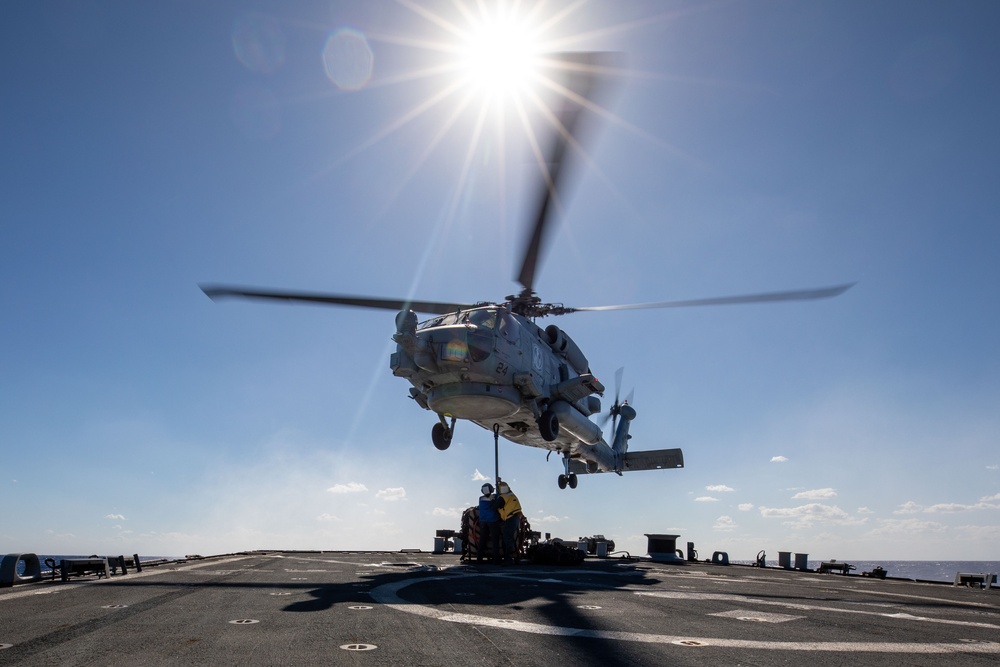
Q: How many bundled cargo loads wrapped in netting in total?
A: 1